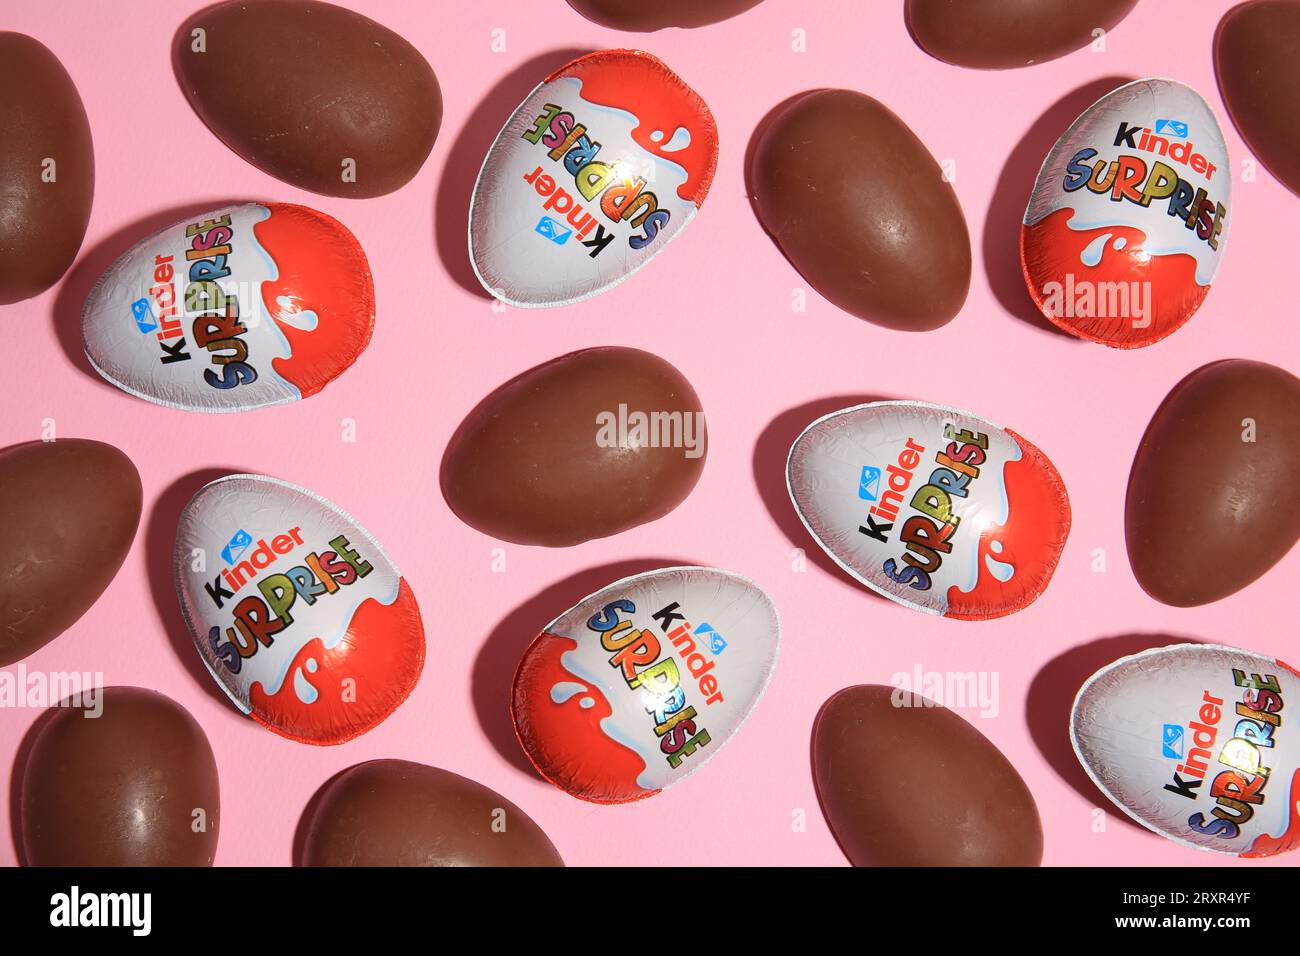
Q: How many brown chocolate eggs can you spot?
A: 12